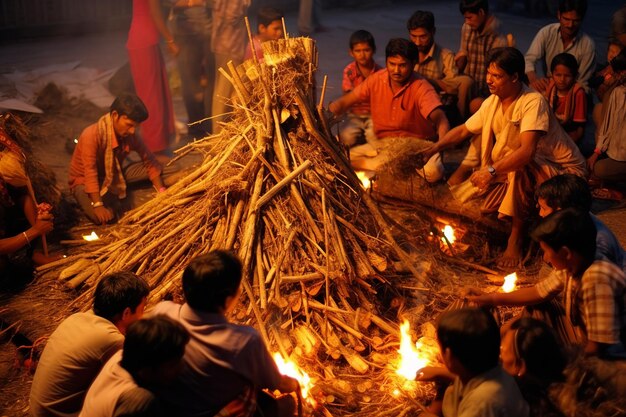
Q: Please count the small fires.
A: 6